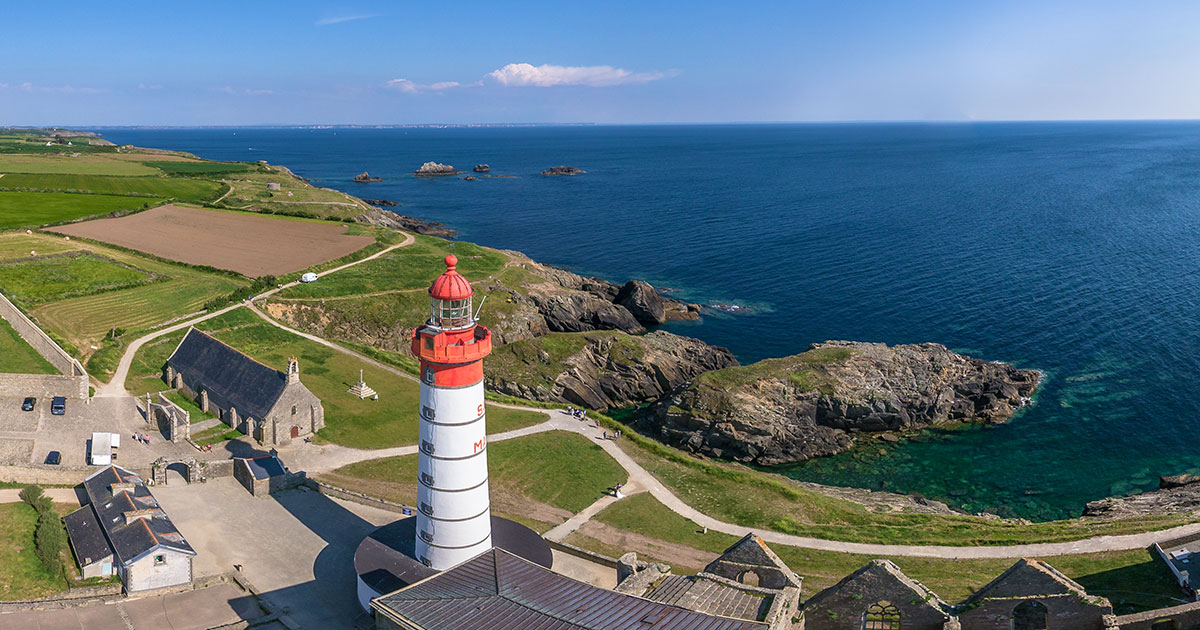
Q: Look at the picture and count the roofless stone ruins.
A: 3